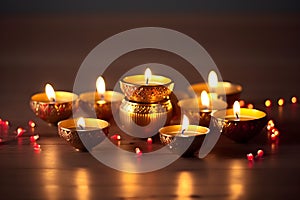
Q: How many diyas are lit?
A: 8